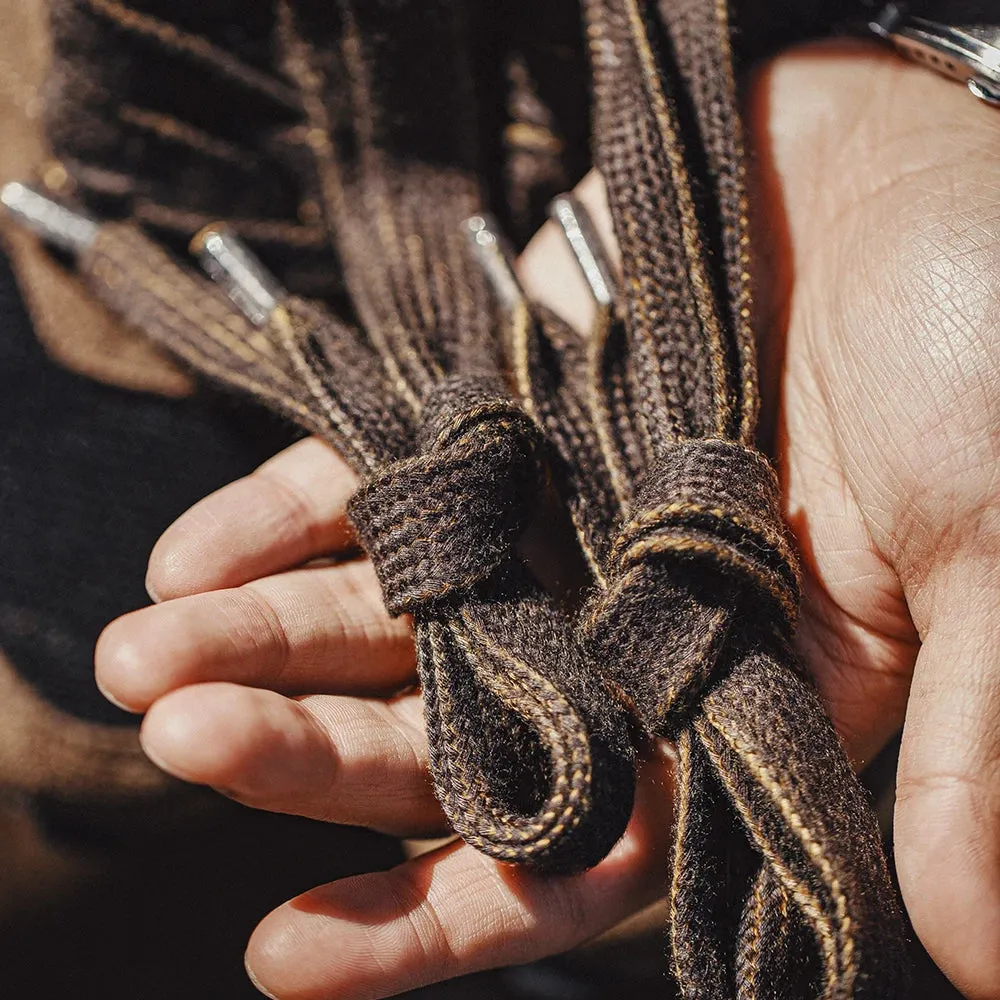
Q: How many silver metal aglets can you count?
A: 4